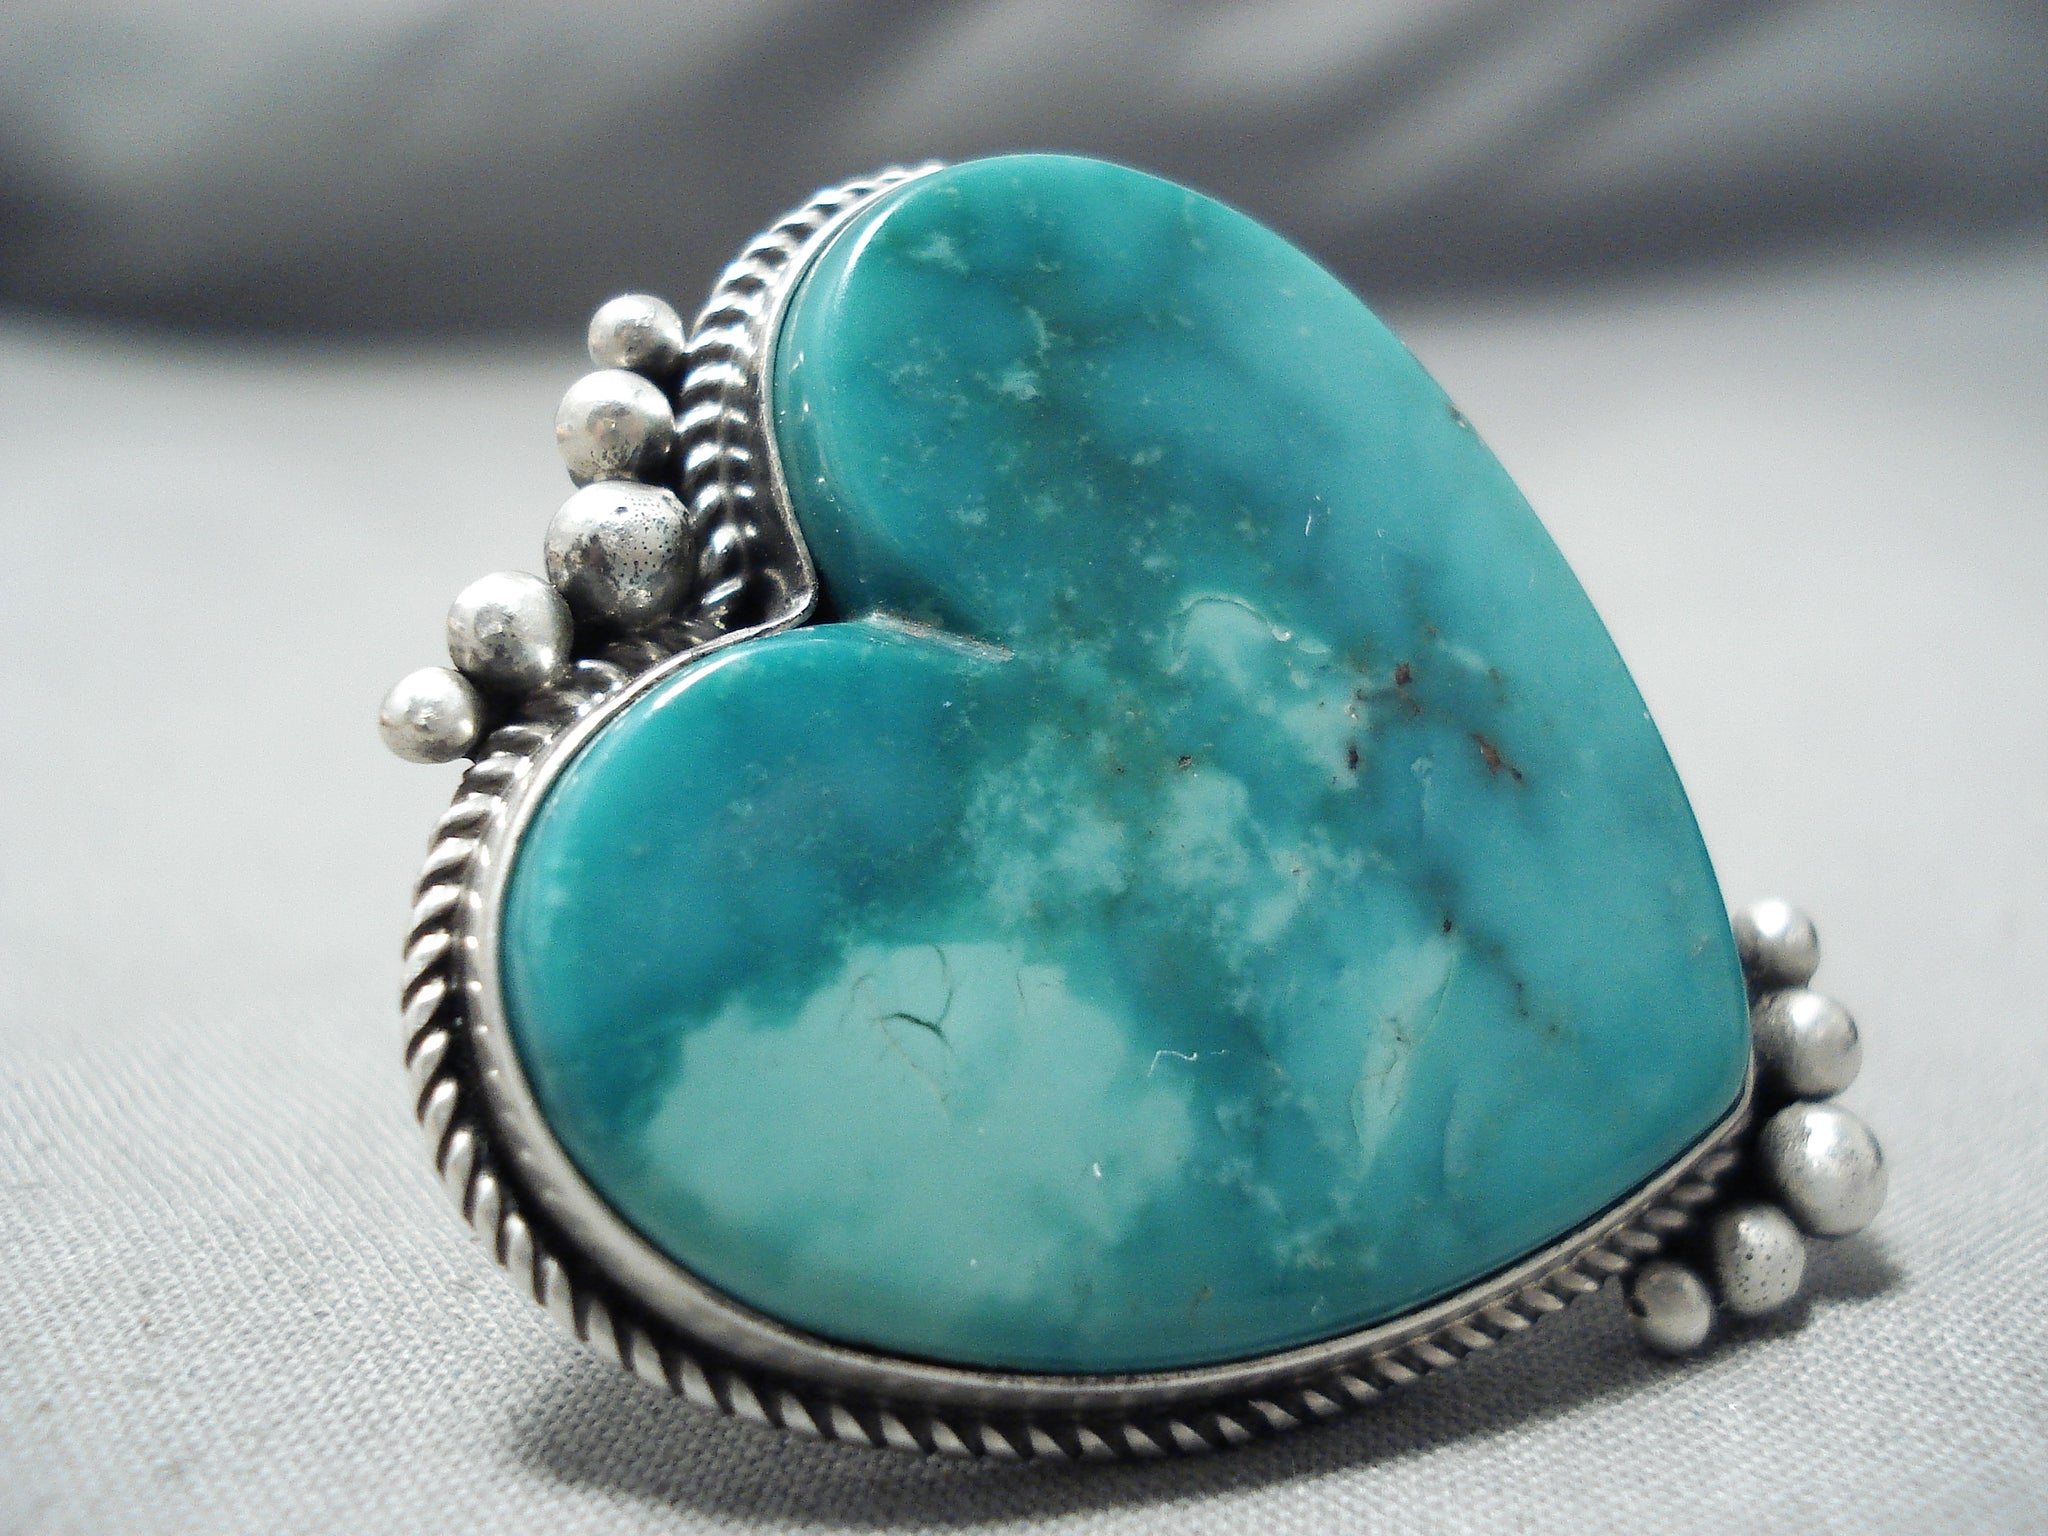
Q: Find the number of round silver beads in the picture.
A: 10